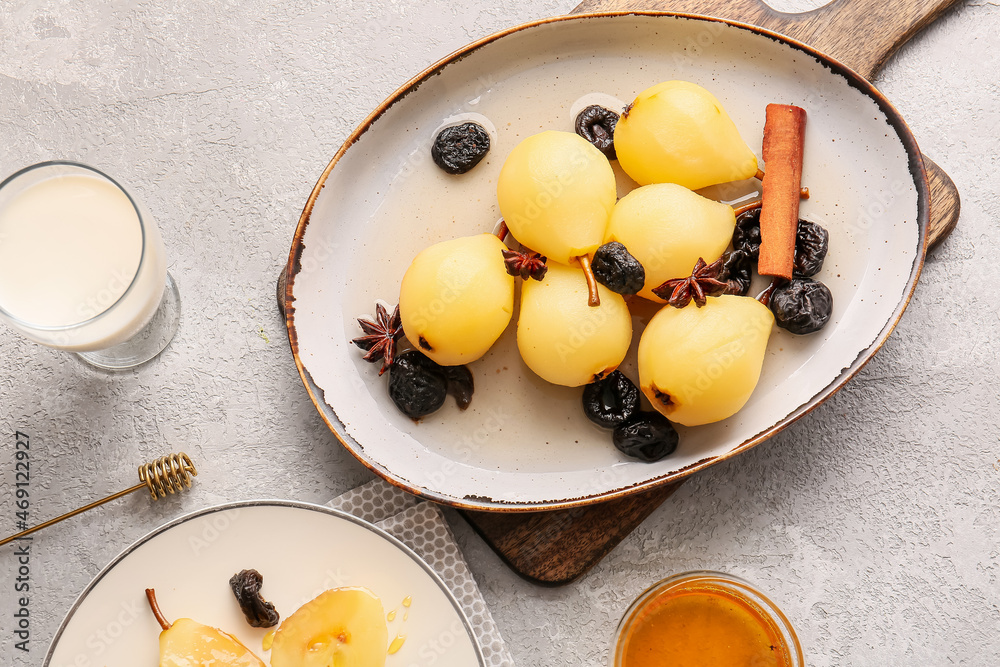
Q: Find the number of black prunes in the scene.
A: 12